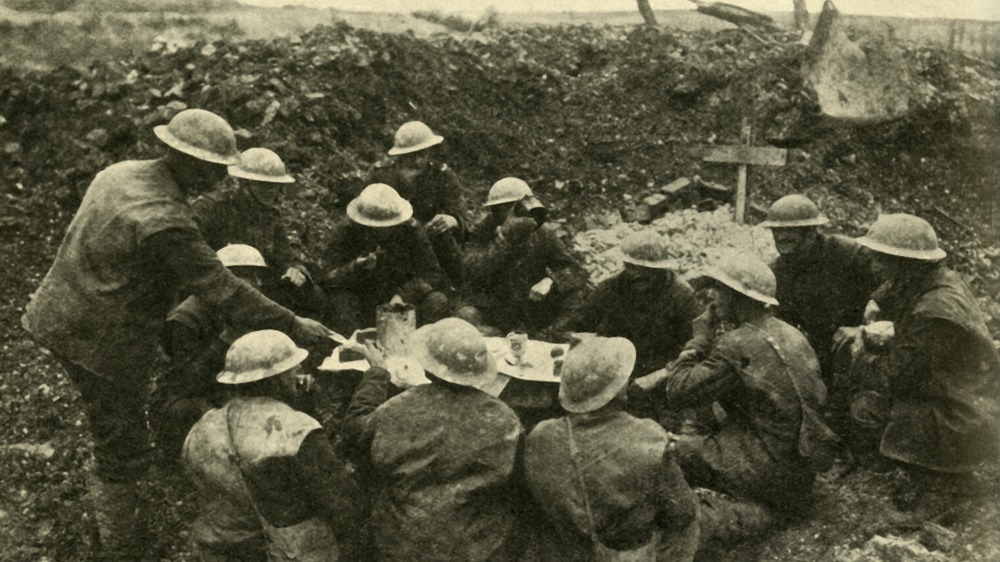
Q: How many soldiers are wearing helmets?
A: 13